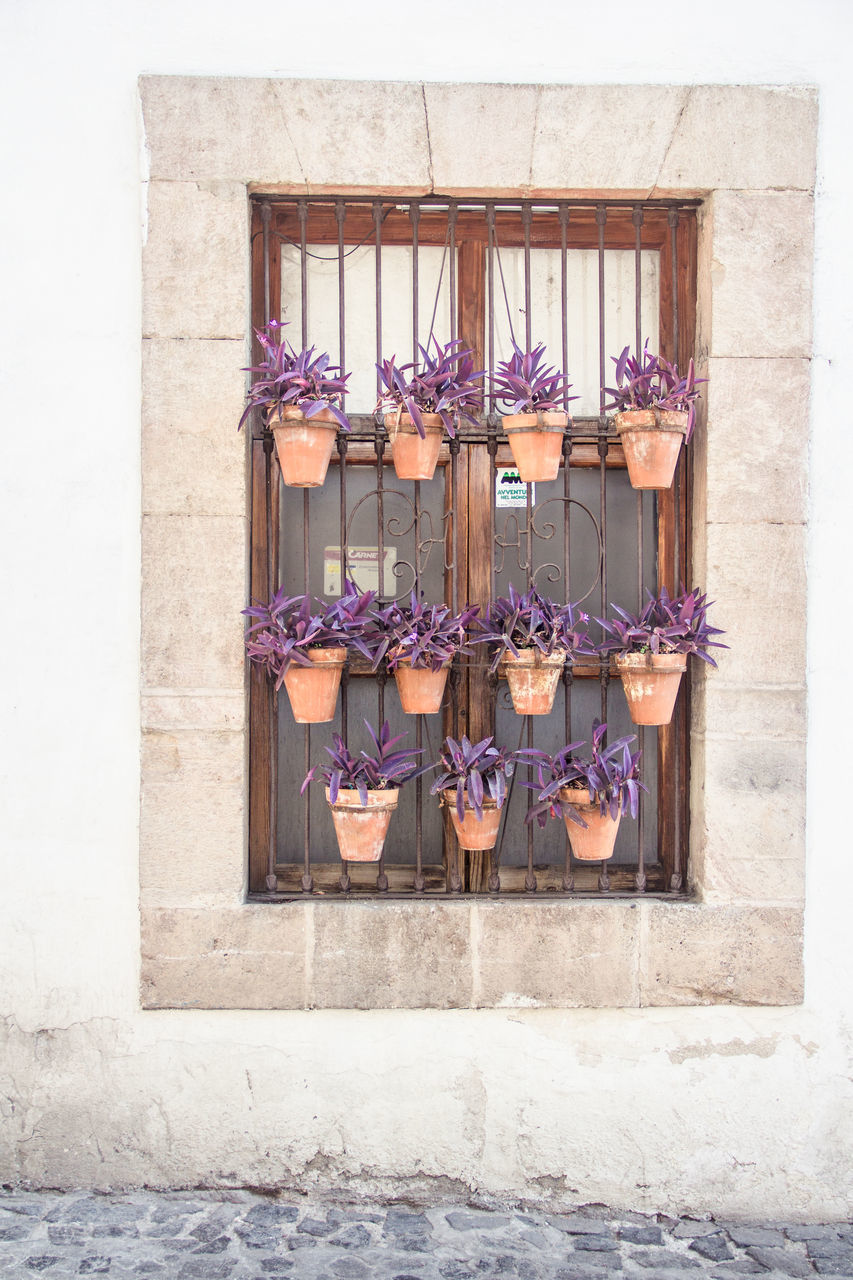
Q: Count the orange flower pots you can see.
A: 11